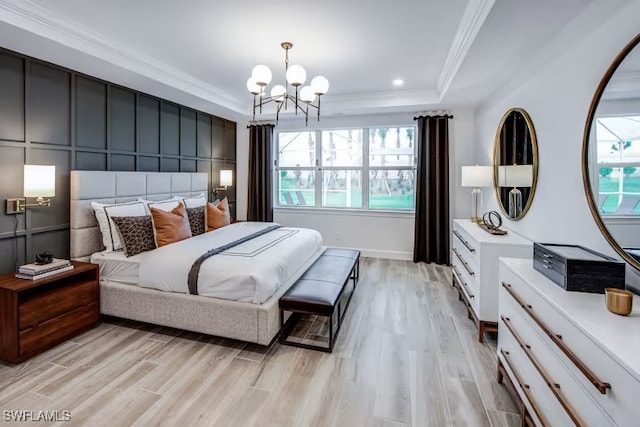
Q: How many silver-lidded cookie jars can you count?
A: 0